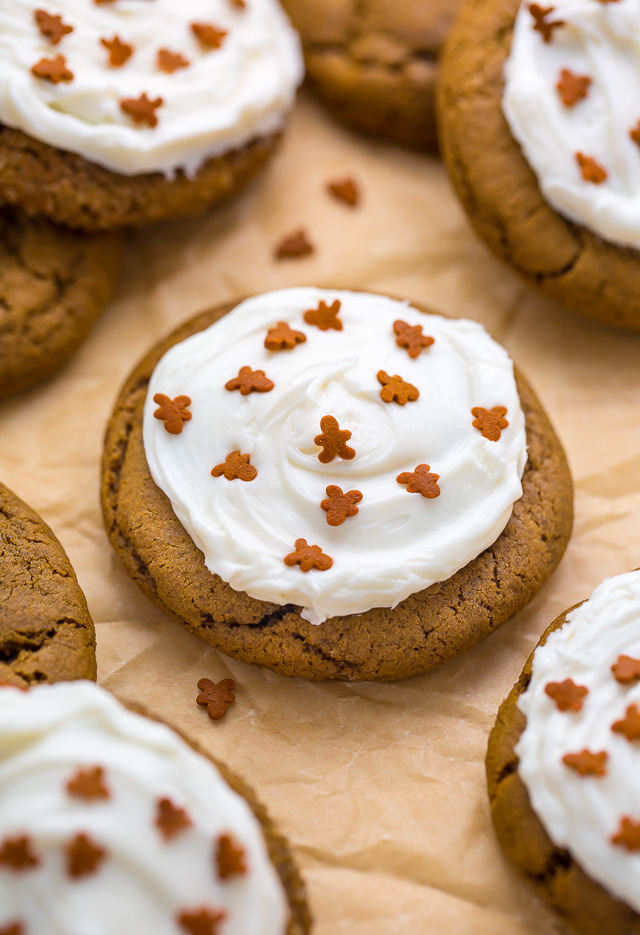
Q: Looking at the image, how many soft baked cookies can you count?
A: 8